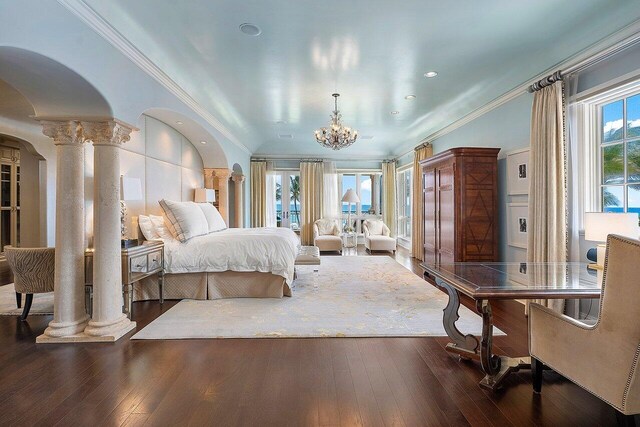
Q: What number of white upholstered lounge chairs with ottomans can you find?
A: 2